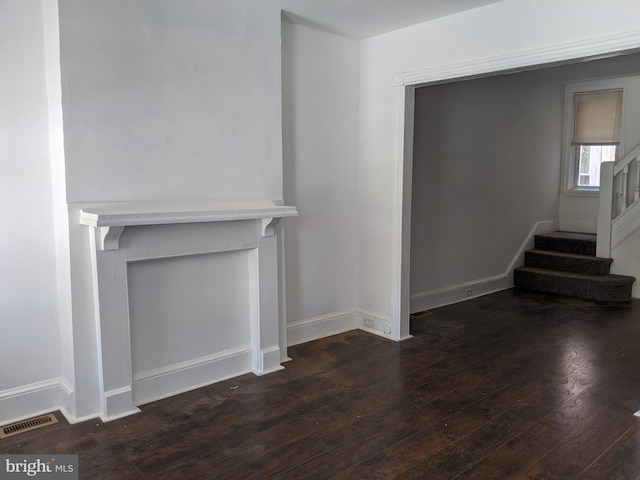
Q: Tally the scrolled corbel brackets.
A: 2